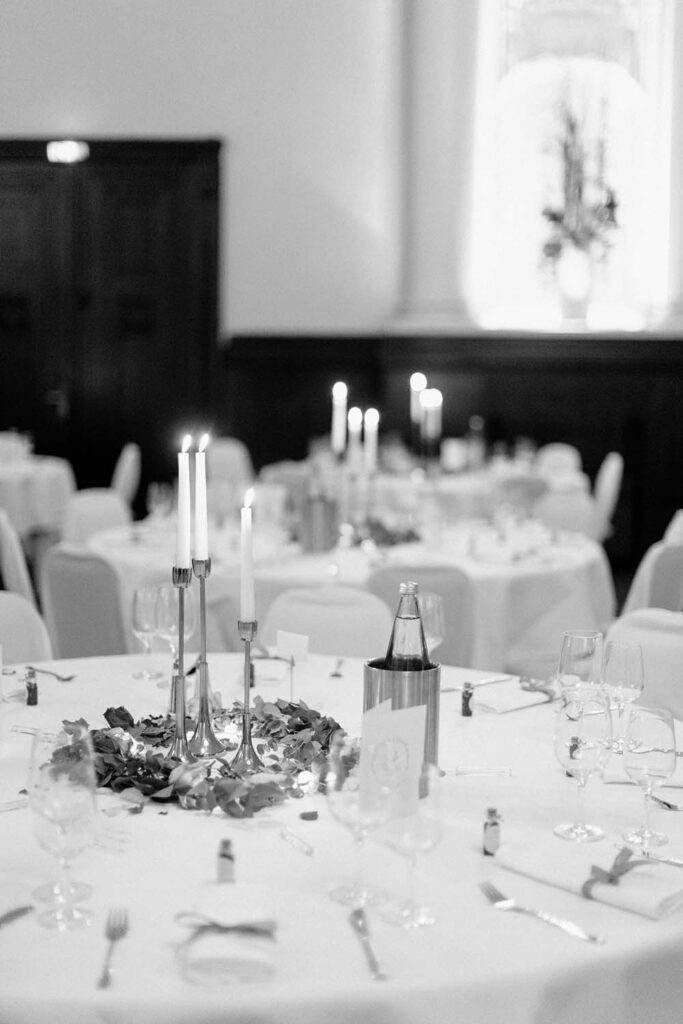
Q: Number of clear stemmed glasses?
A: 11